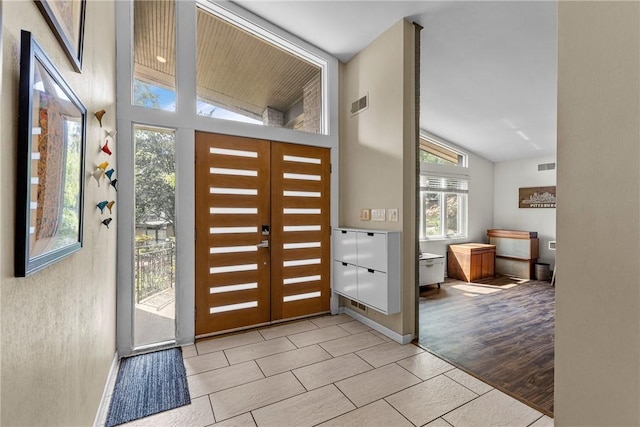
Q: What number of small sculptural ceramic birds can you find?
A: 10